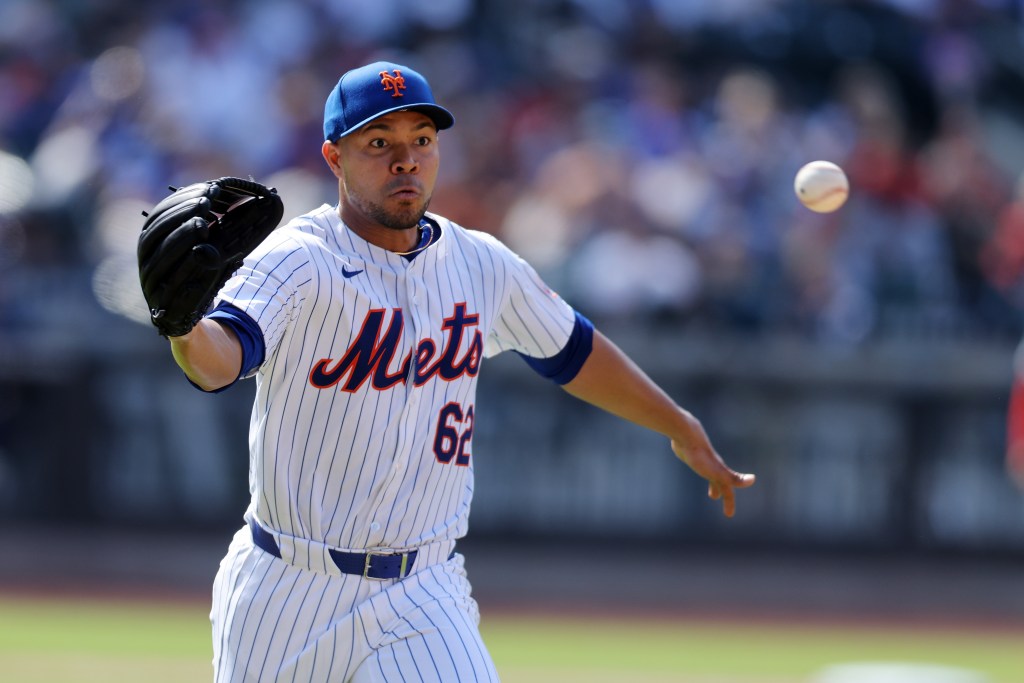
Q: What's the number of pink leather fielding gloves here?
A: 0